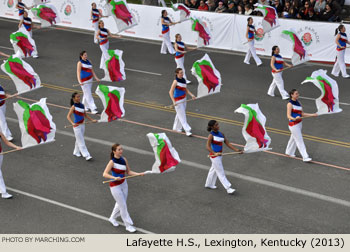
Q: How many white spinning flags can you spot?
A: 15